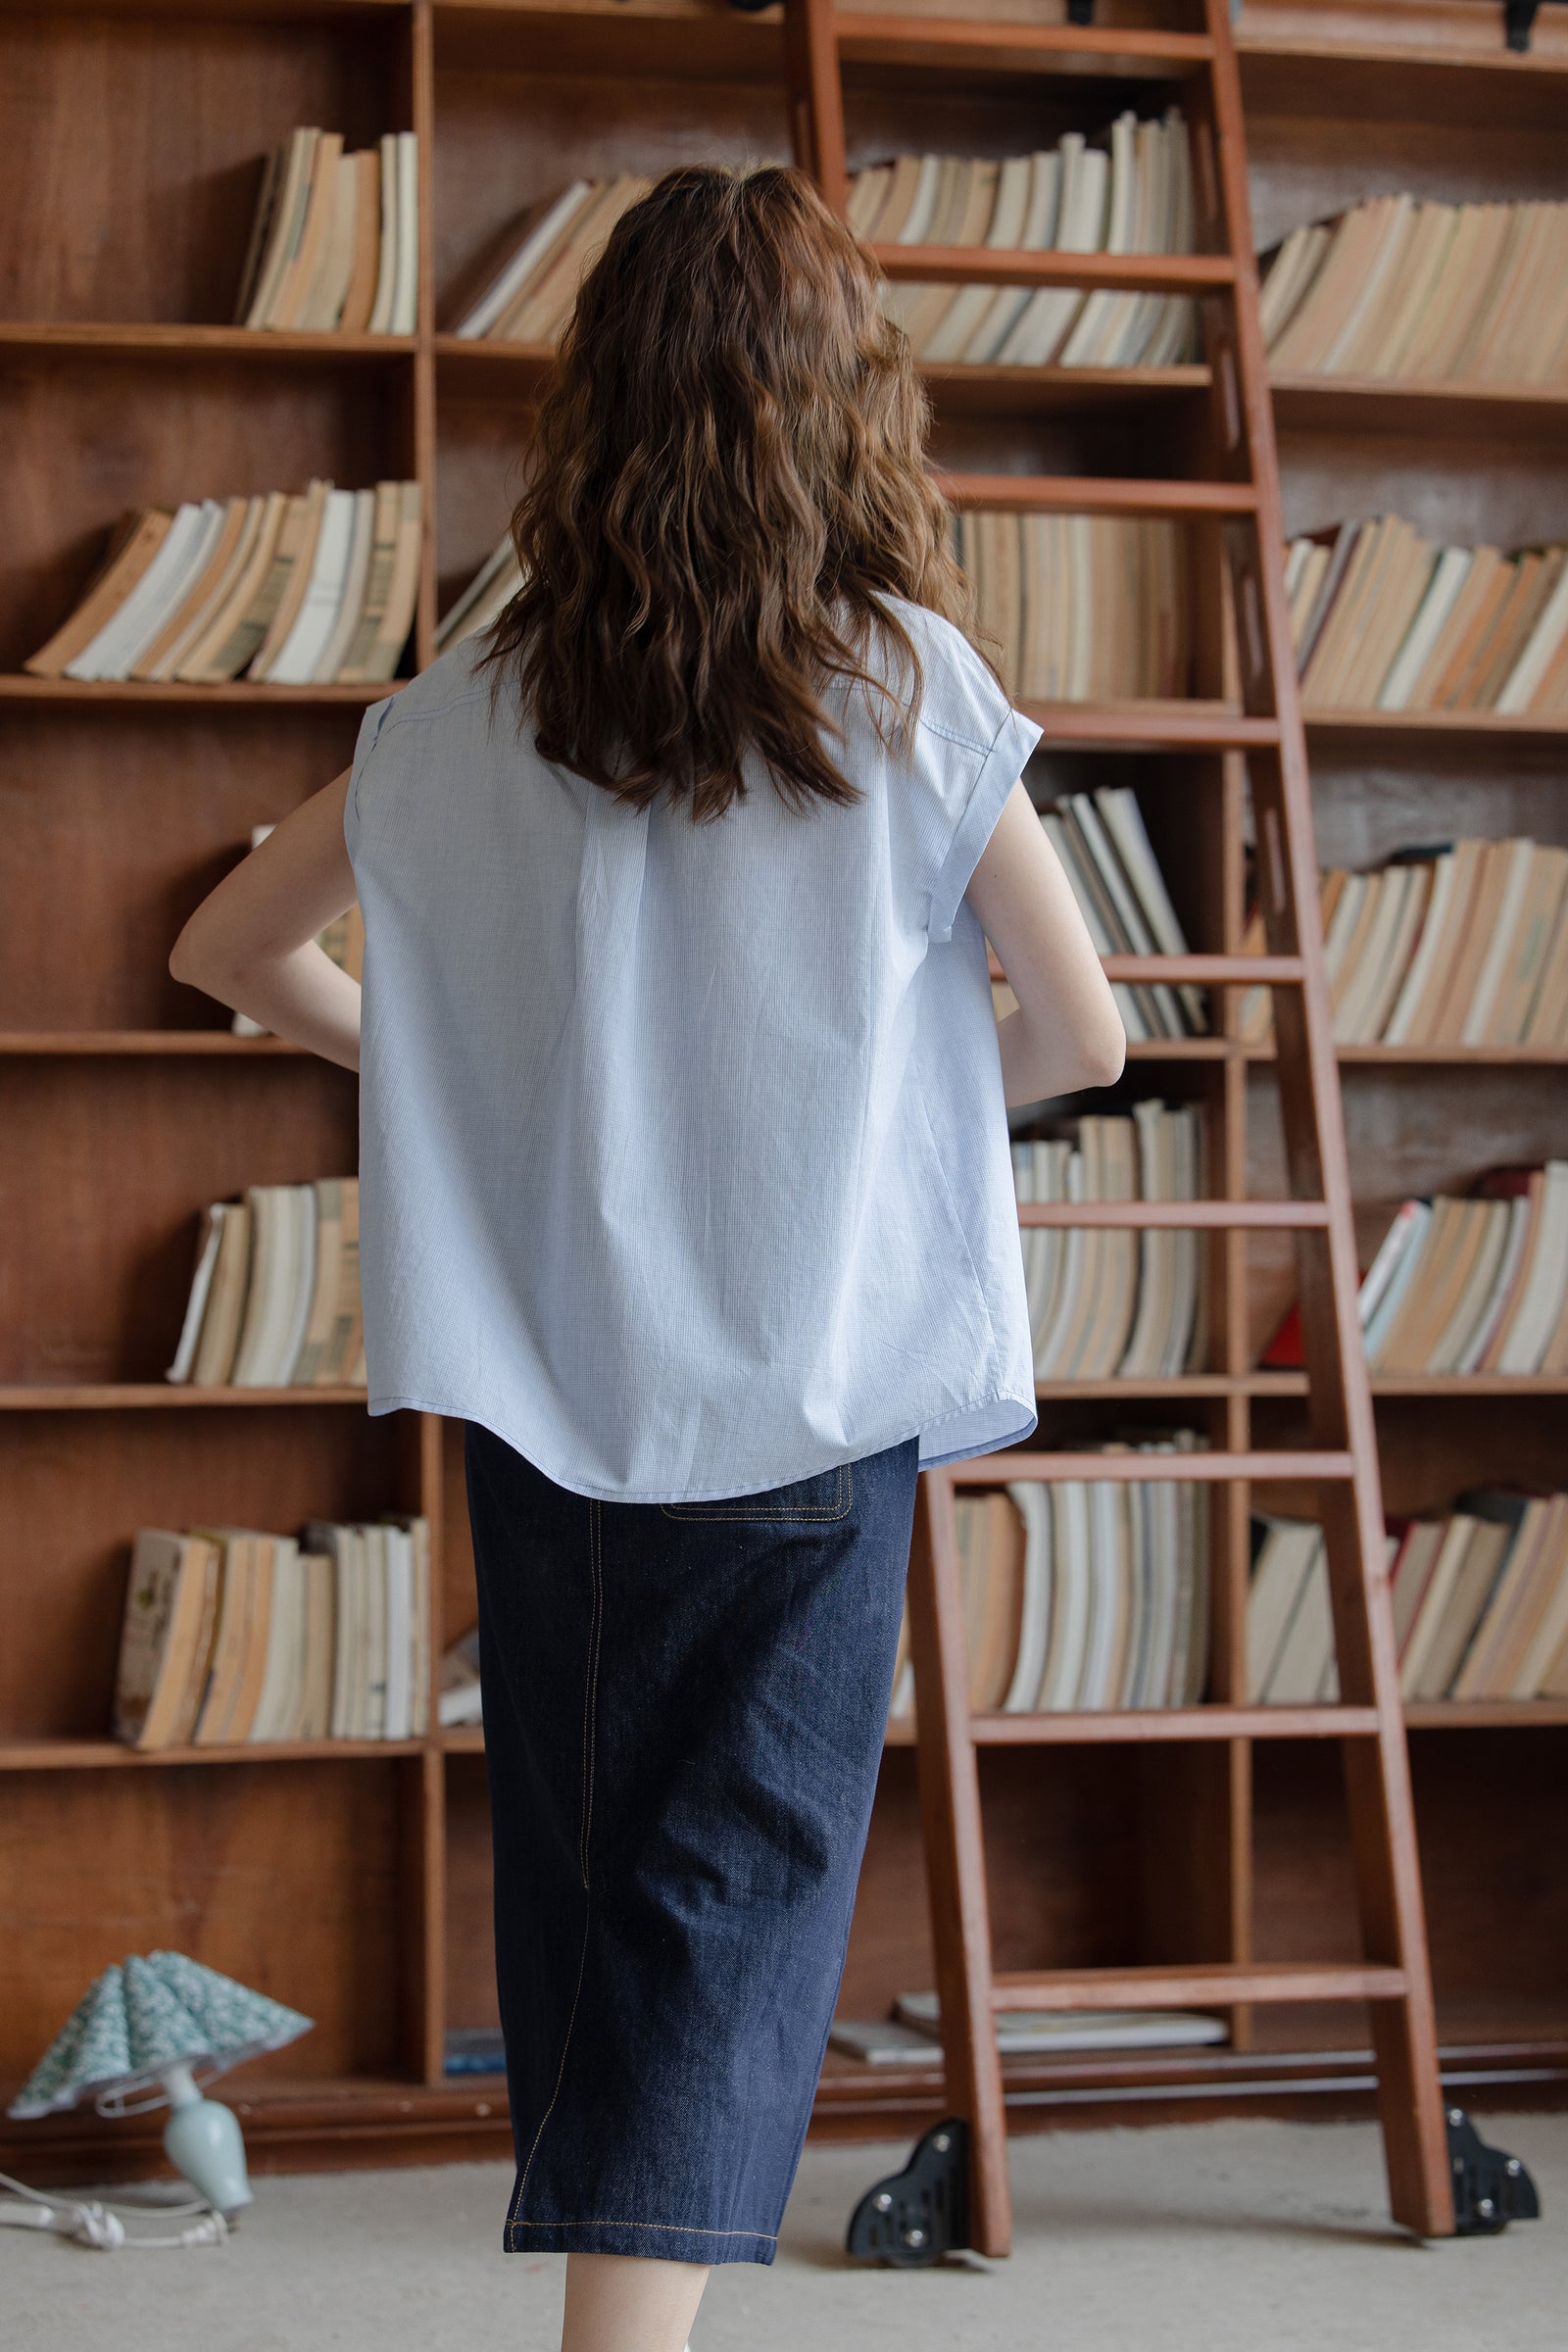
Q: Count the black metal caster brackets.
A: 2